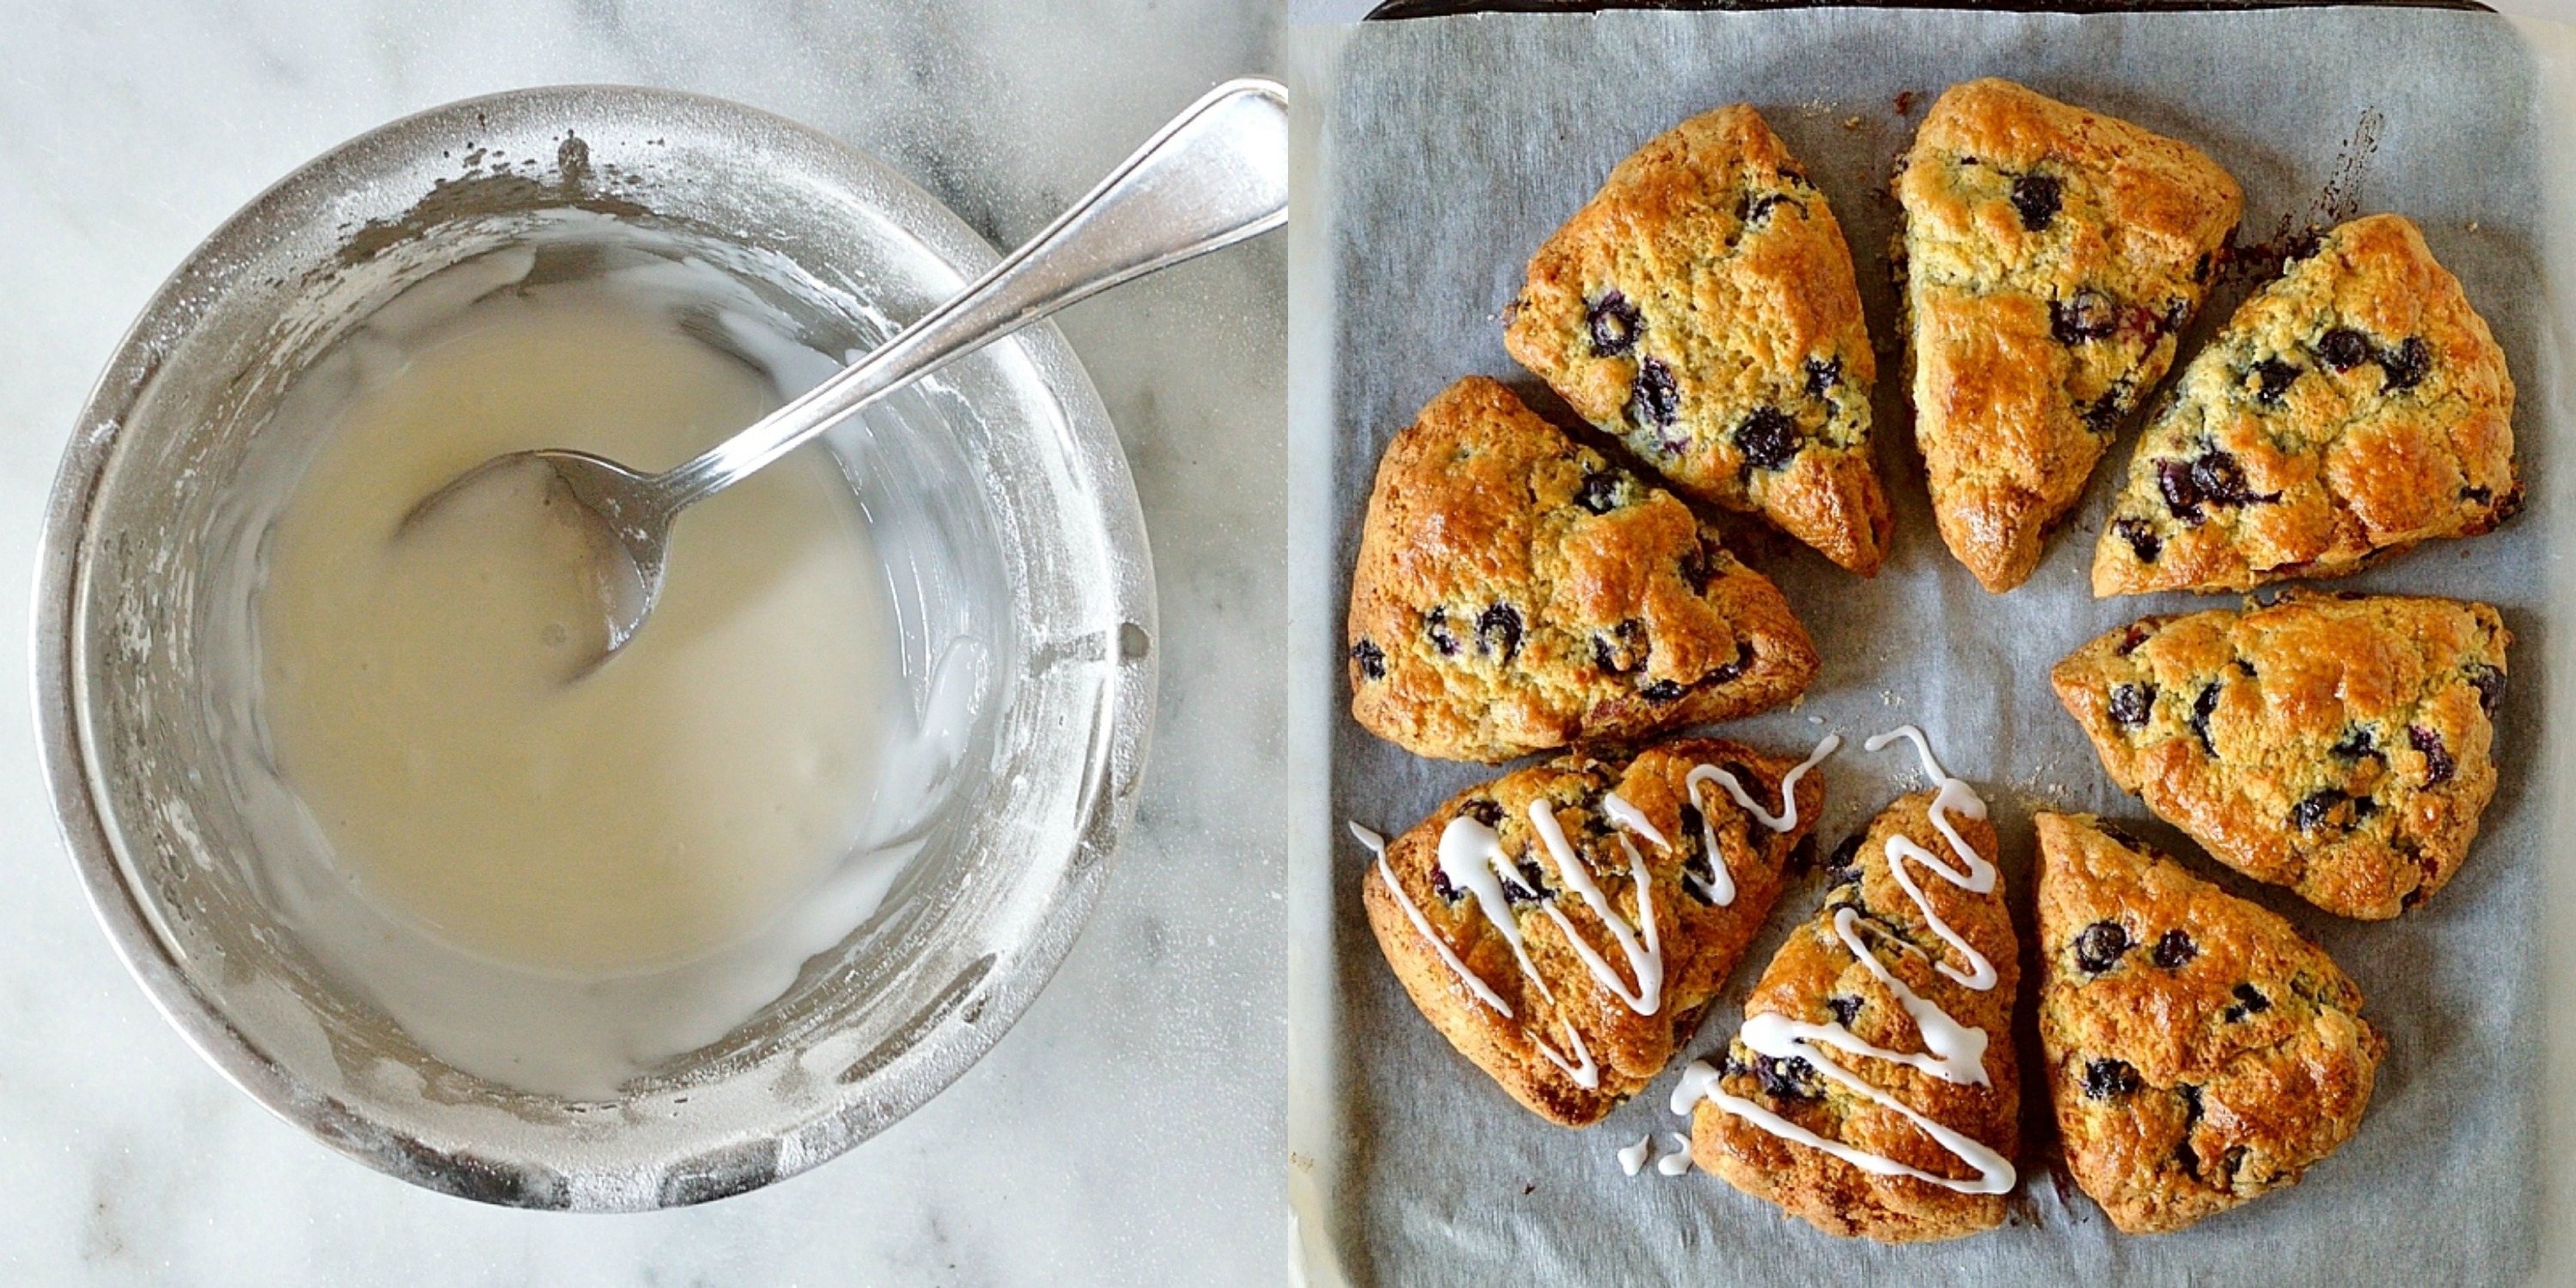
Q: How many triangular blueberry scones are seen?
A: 8